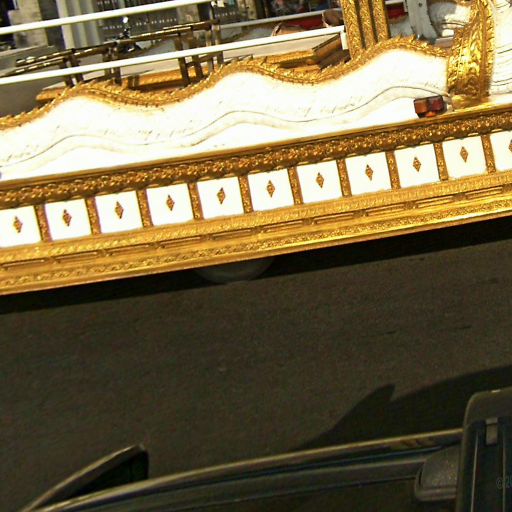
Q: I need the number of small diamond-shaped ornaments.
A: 11